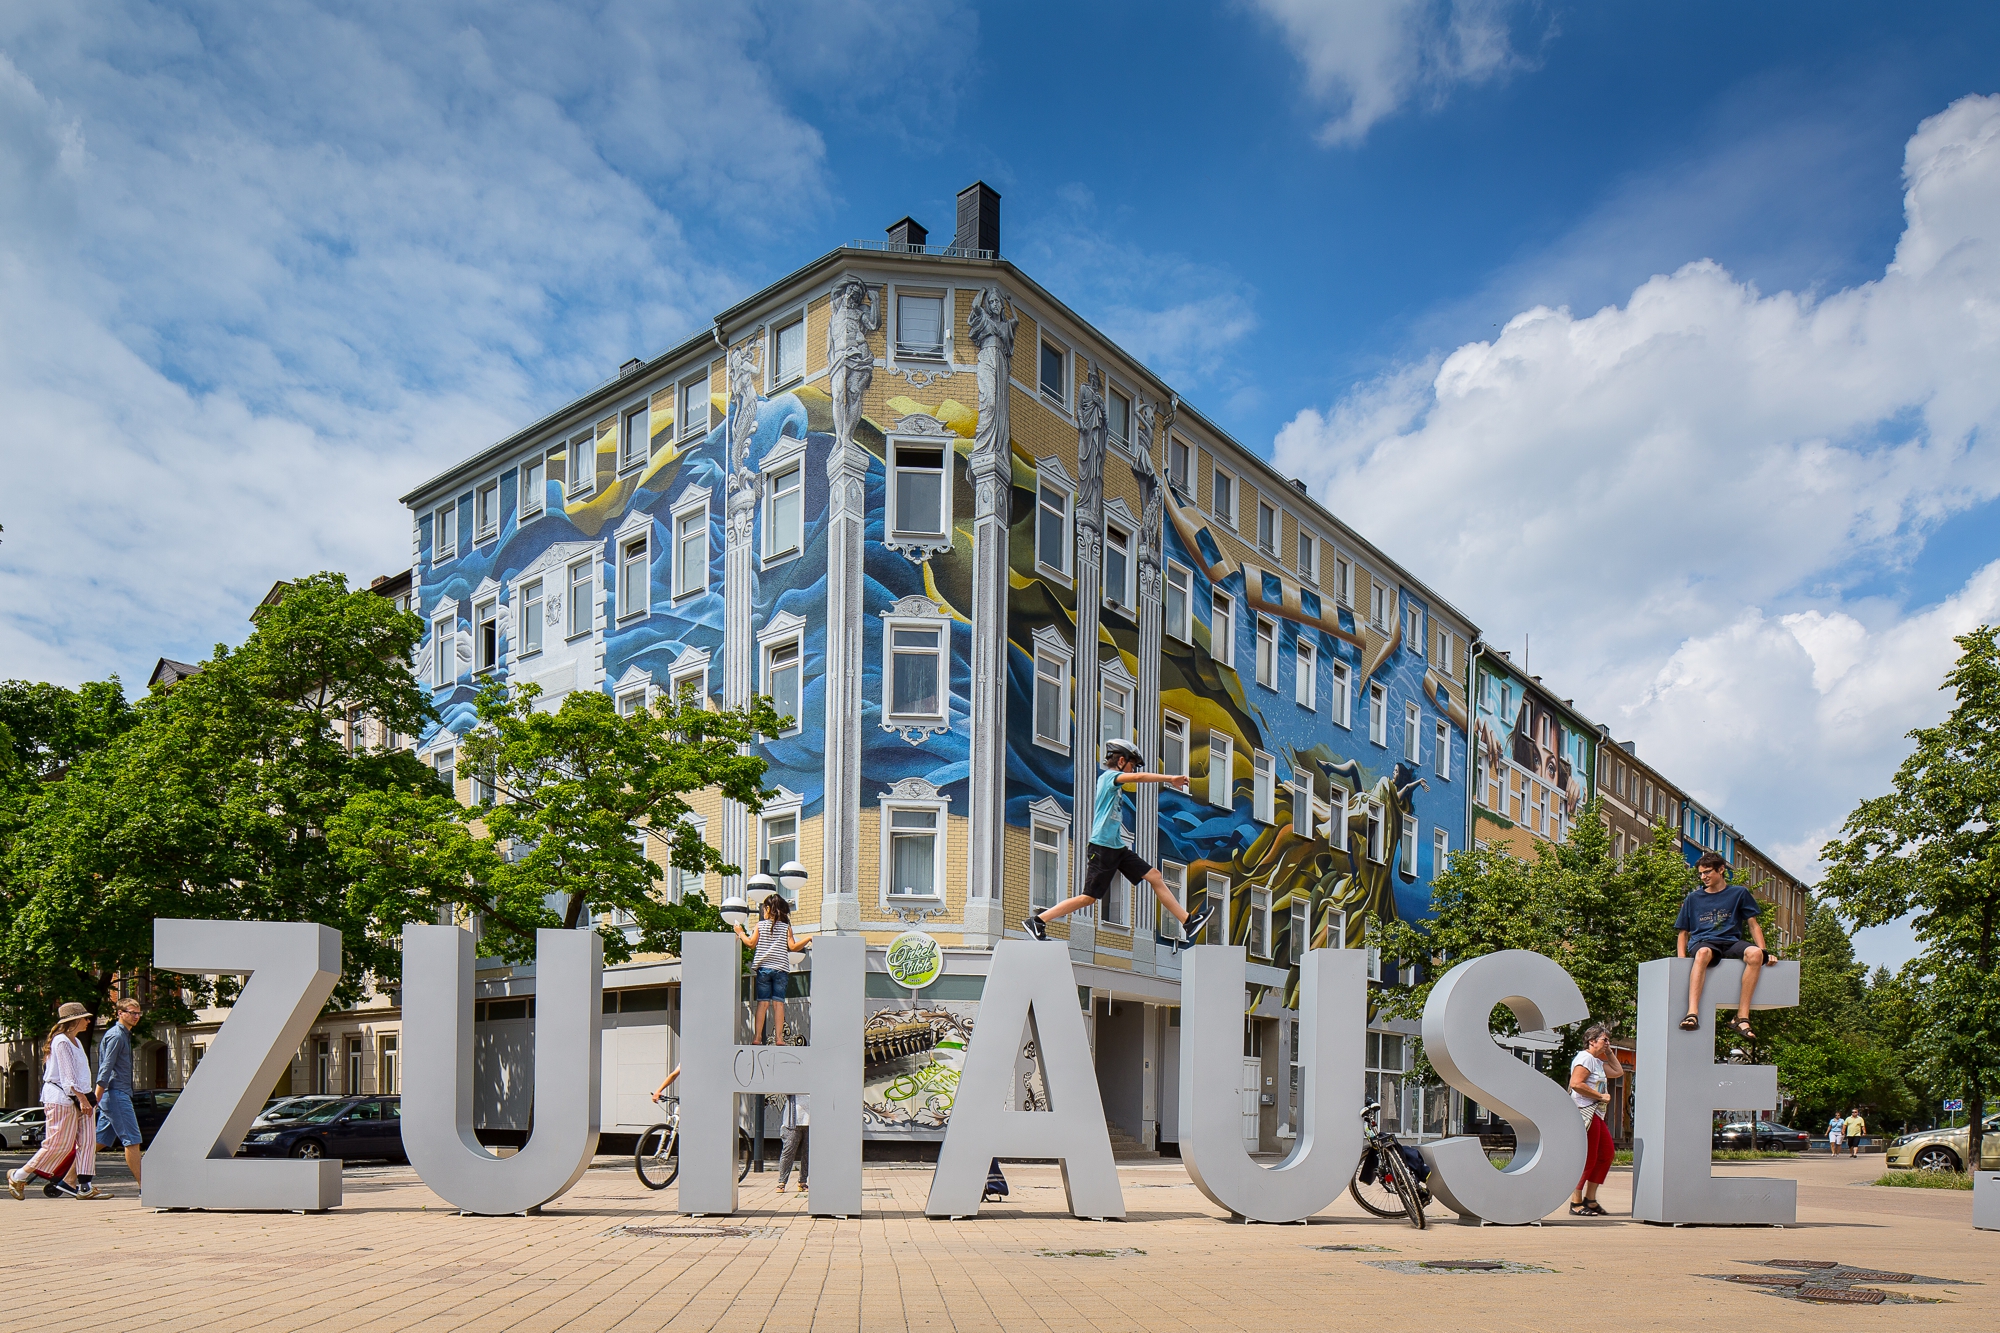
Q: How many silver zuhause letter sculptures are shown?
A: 7